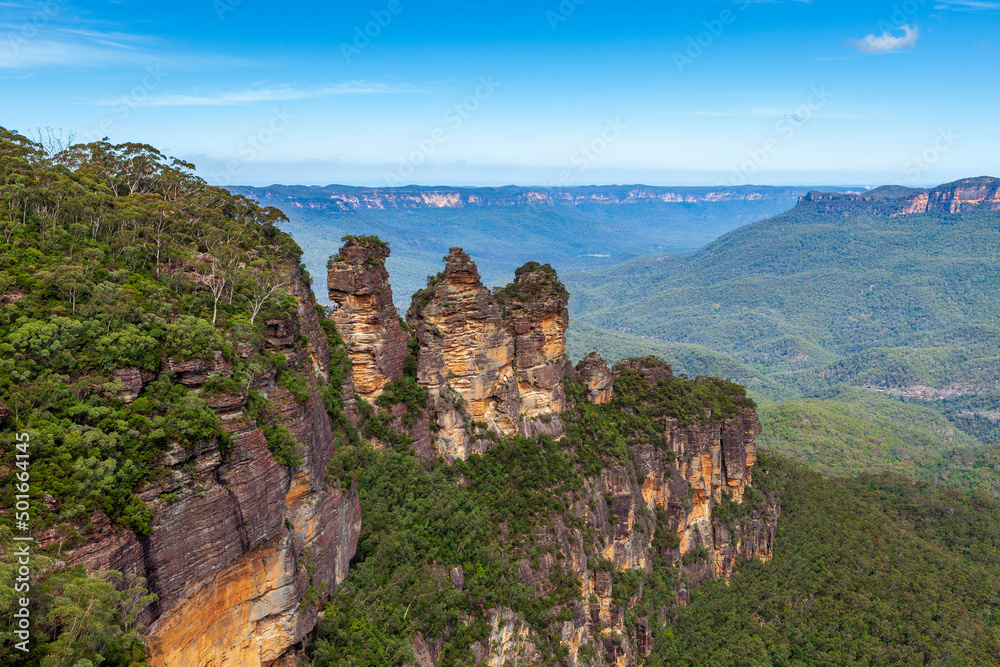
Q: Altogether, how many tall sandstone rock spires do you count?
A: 3